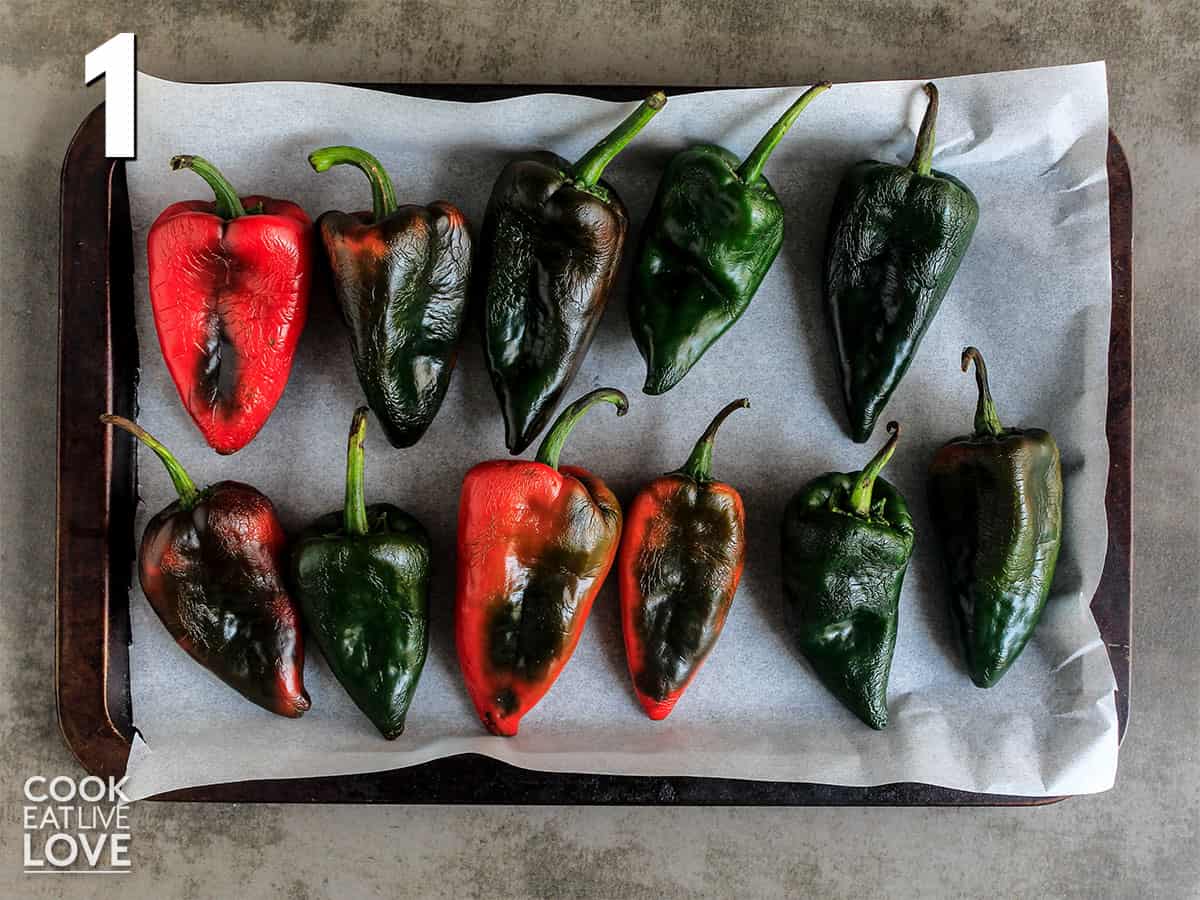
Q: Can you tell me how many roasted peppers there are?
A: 11